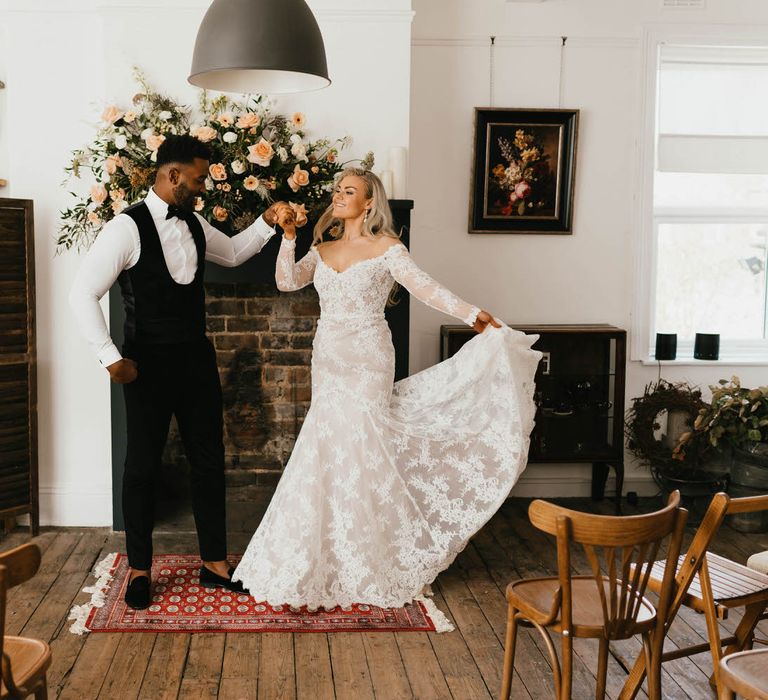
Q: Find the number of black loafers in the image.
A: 2